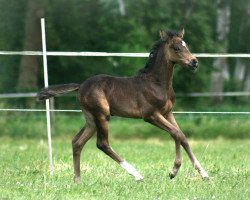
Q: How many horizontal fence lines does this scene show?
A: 3